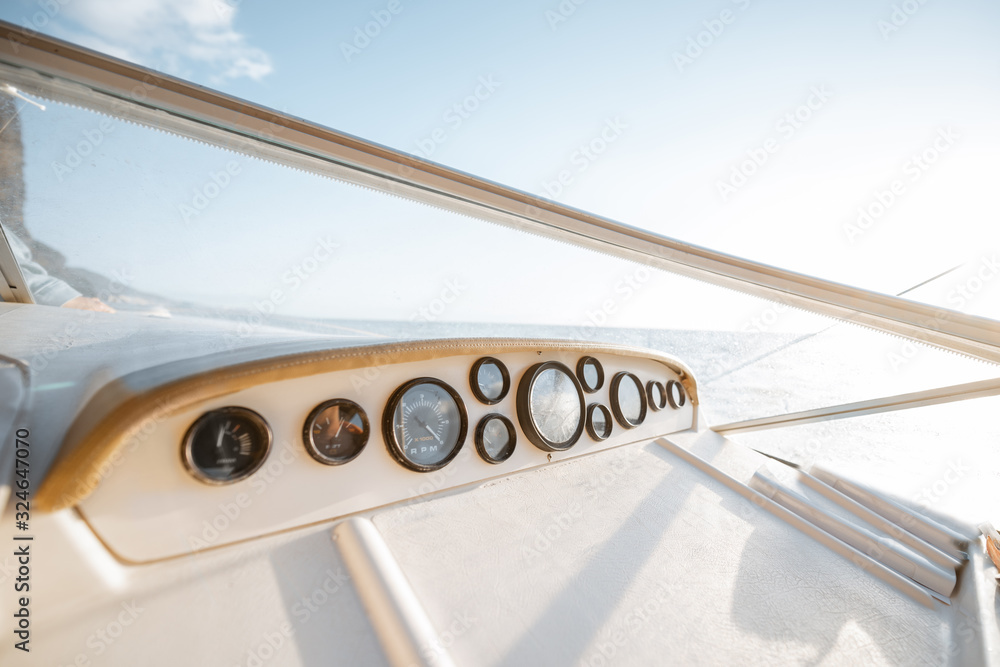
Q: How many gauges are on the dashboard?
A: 11